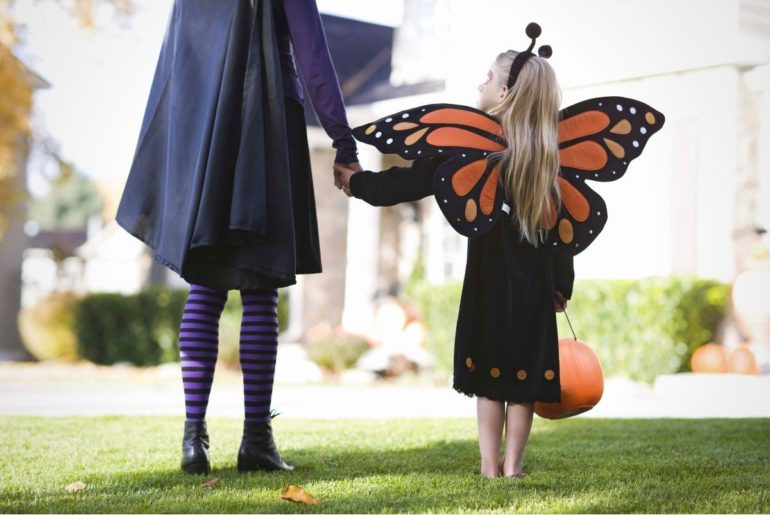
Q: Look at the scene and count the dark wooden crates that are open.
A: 0